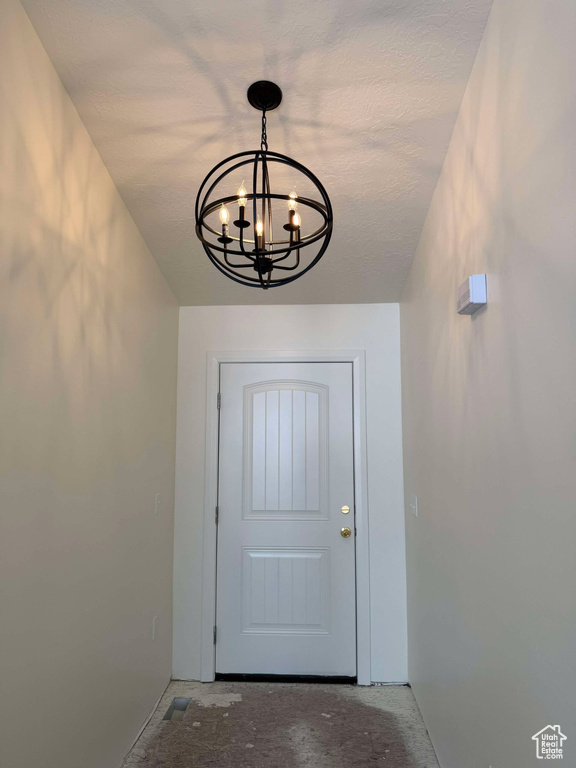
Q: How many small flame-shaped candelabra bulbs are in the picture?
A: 5